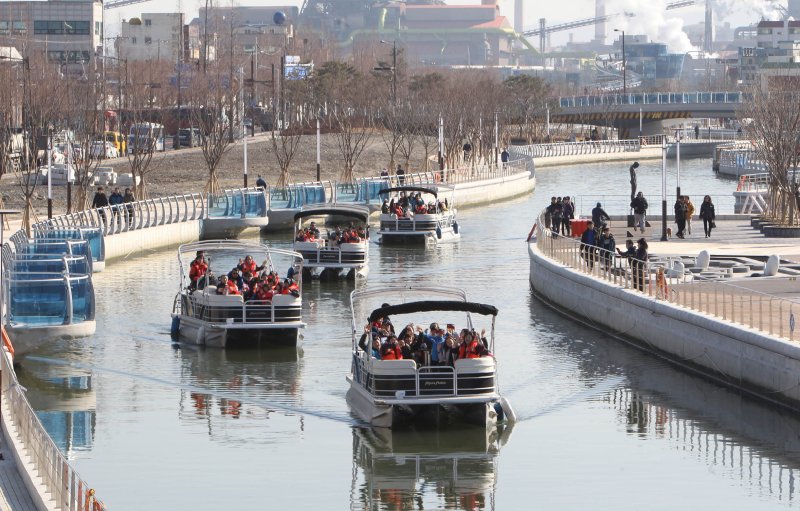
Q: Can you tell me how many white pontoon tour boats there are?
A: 4